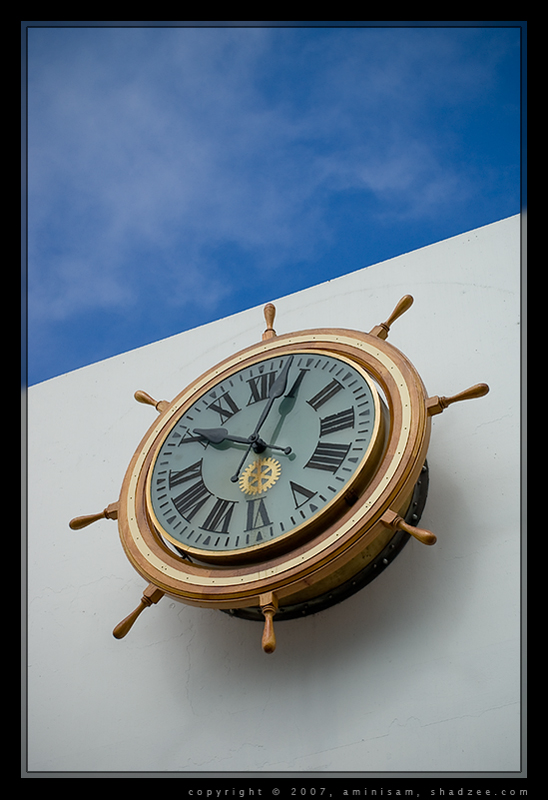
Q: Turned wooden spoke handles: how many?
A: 8